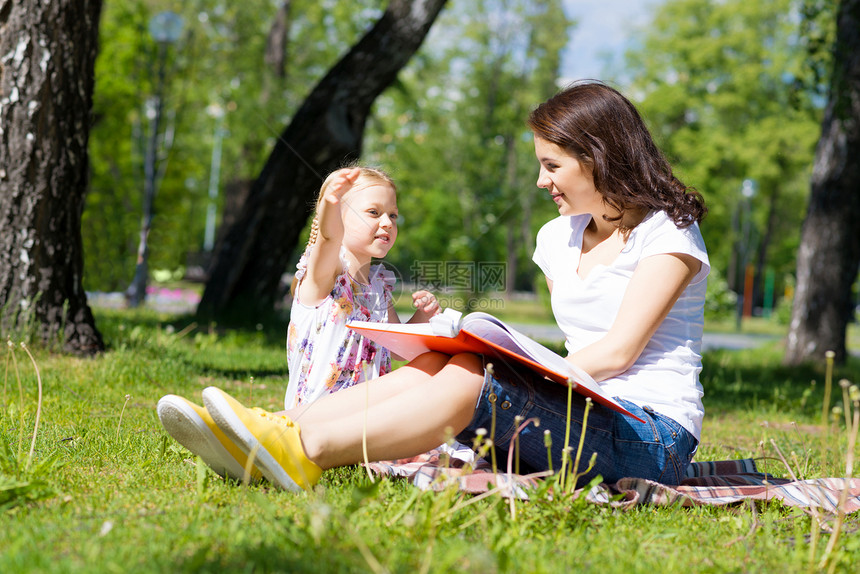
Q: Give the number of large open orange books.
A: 1